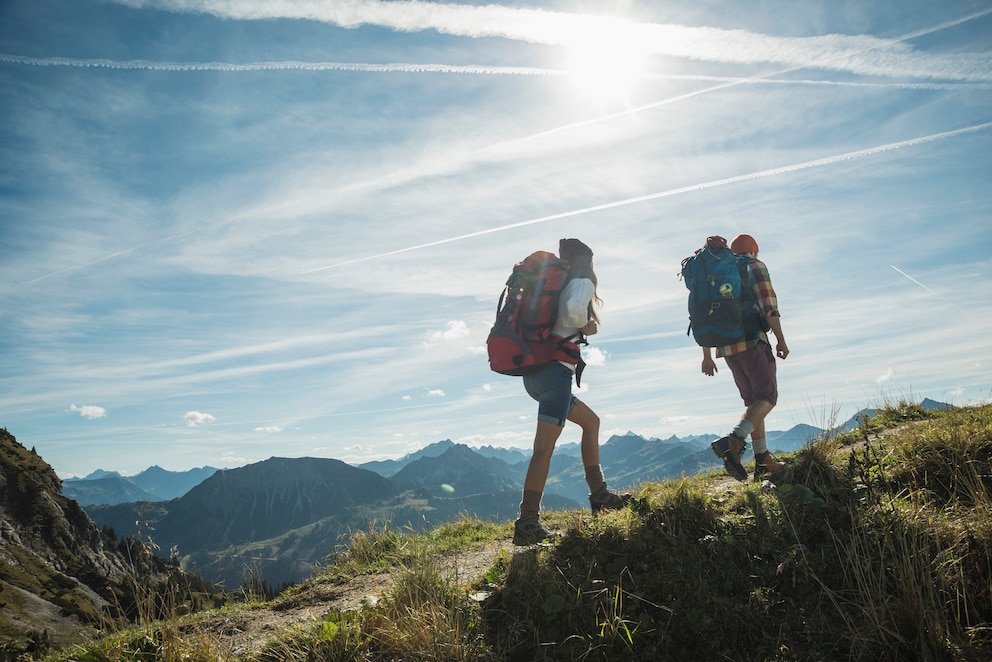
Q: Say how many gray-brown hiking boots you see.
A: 2